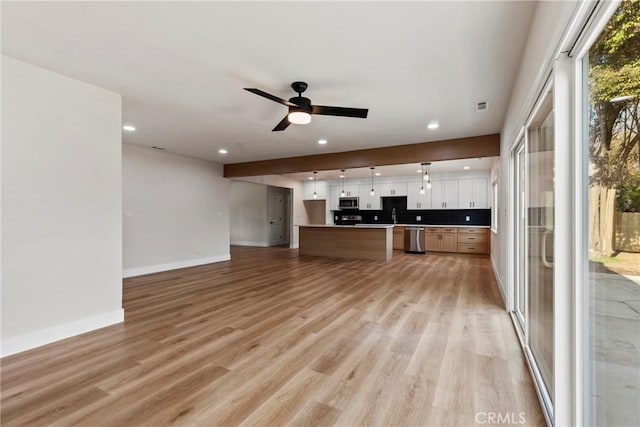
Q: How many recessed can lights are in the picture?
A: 9